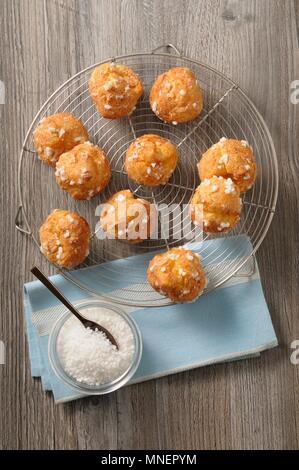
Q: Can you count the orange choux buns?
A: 10